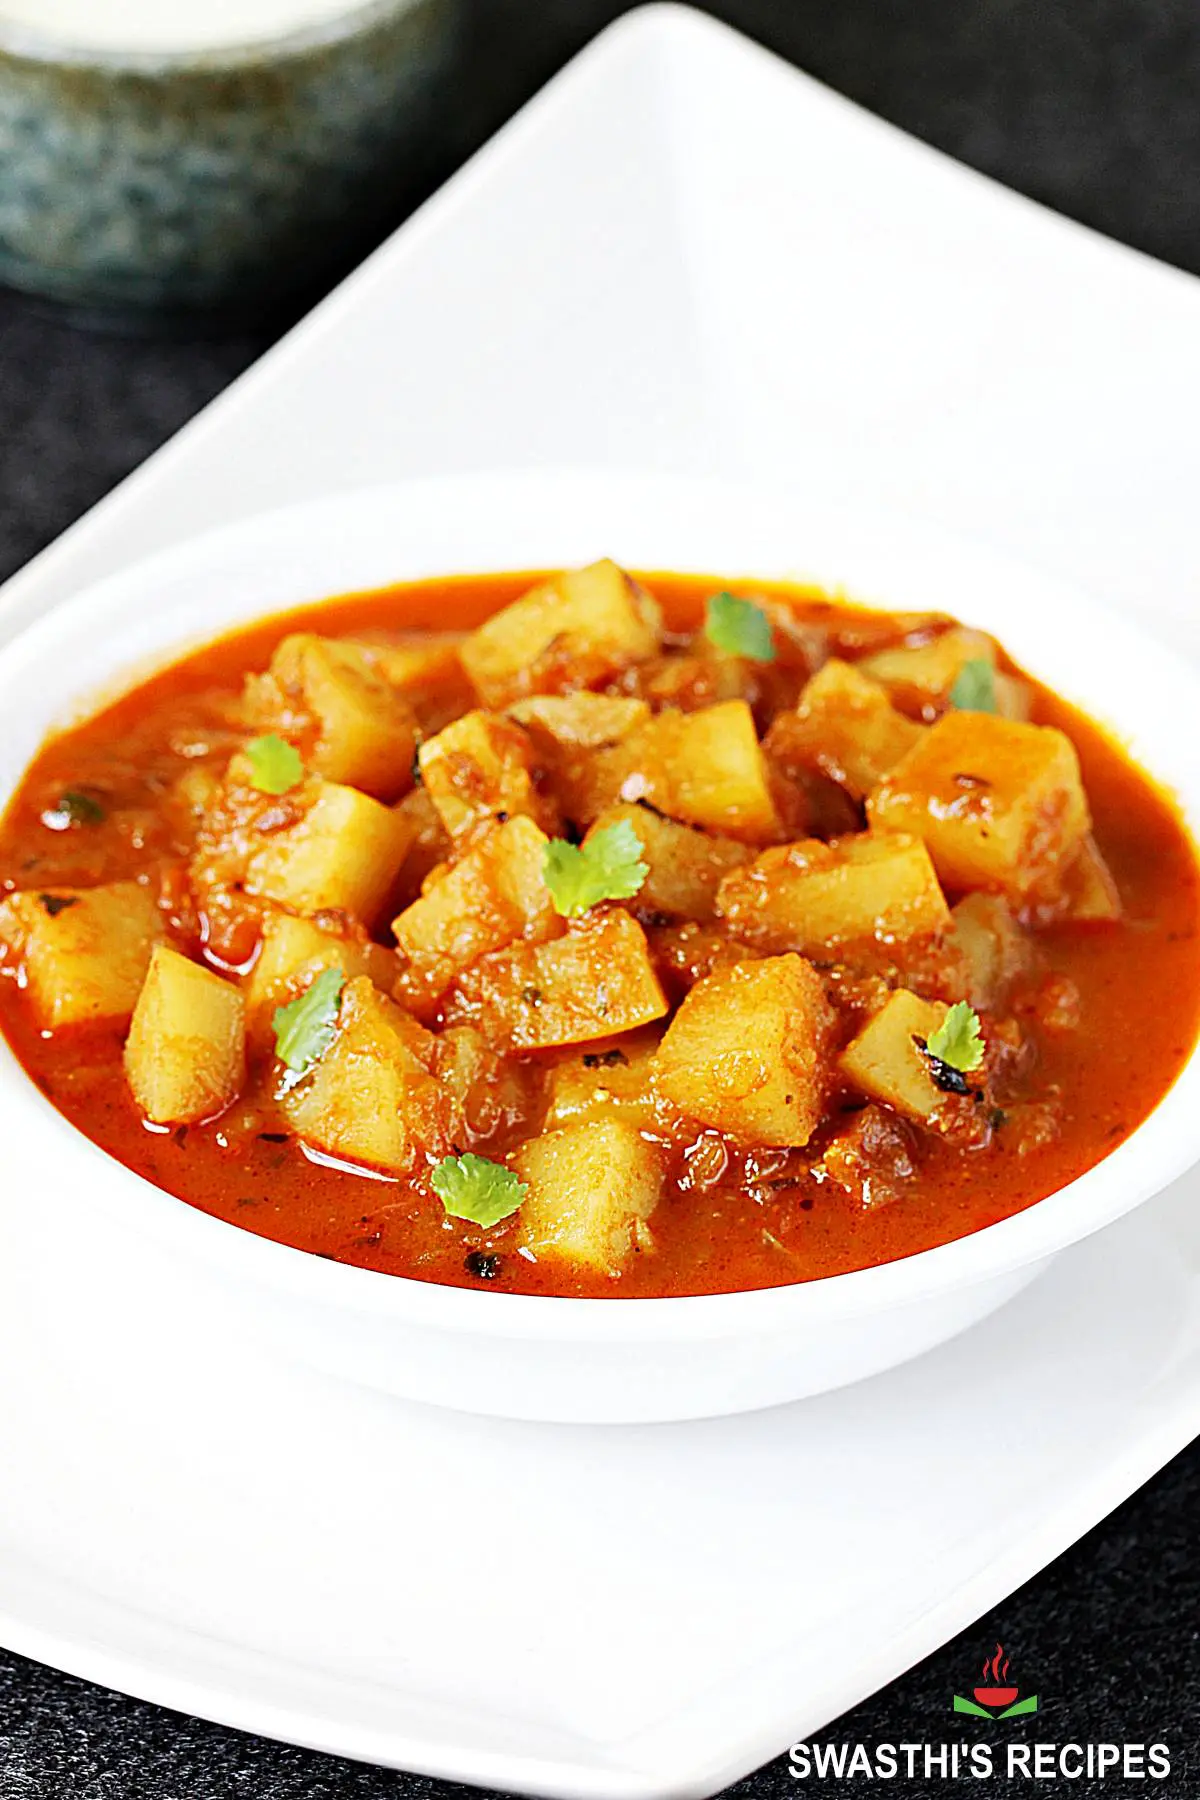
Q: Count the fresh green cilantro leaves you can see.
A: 7